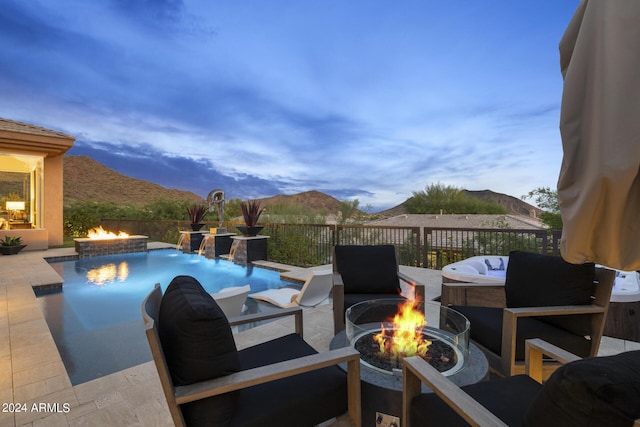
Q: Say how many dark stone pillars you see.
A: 3